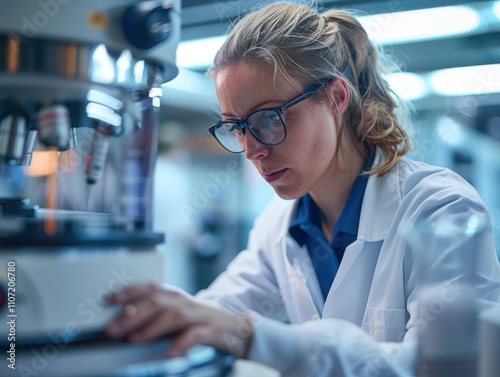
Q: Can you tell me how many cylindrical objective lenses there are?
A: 3